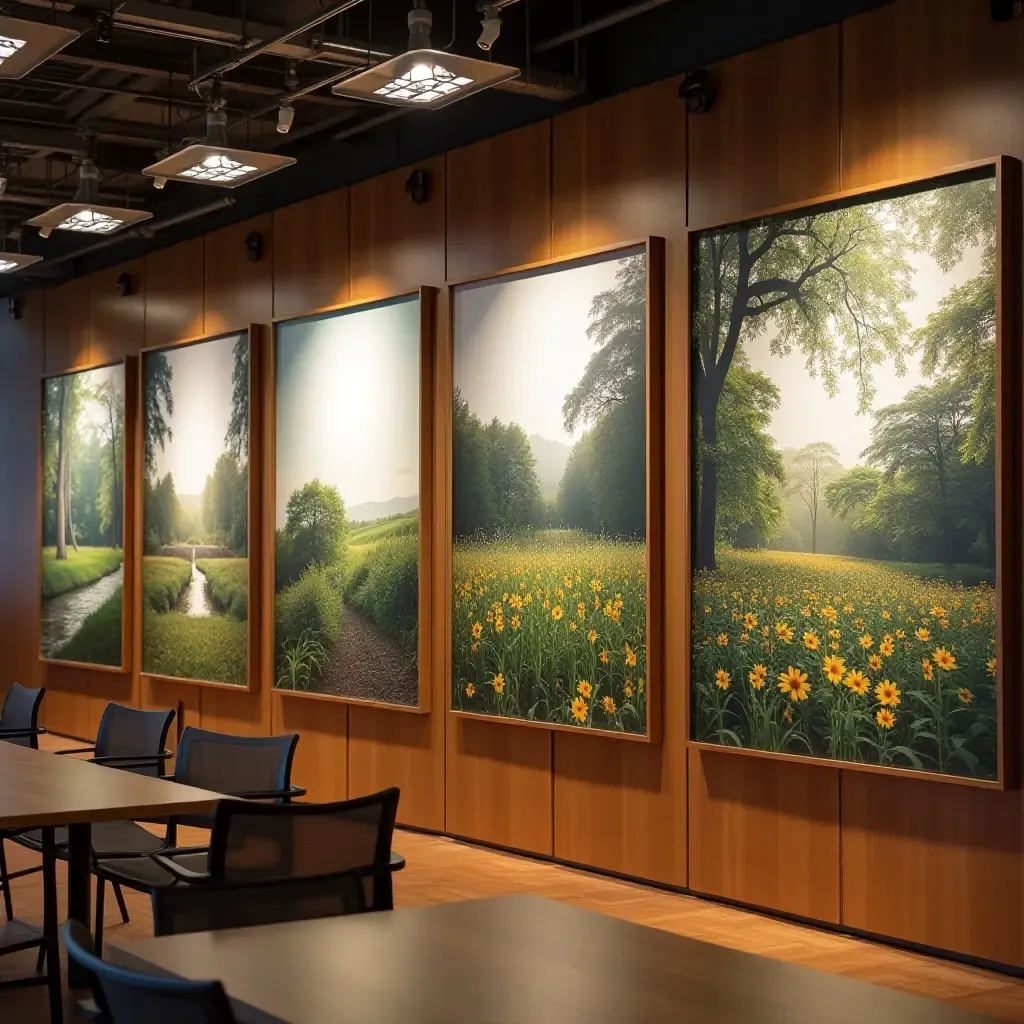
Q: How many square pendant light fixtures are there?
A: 5